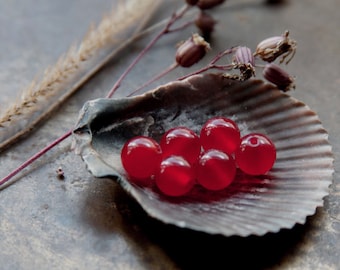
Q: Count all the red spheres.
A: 6